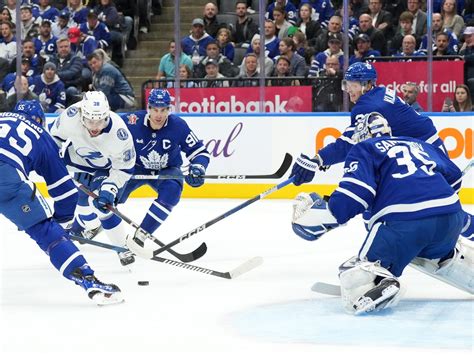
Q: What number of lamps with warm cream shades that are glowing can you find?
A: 0